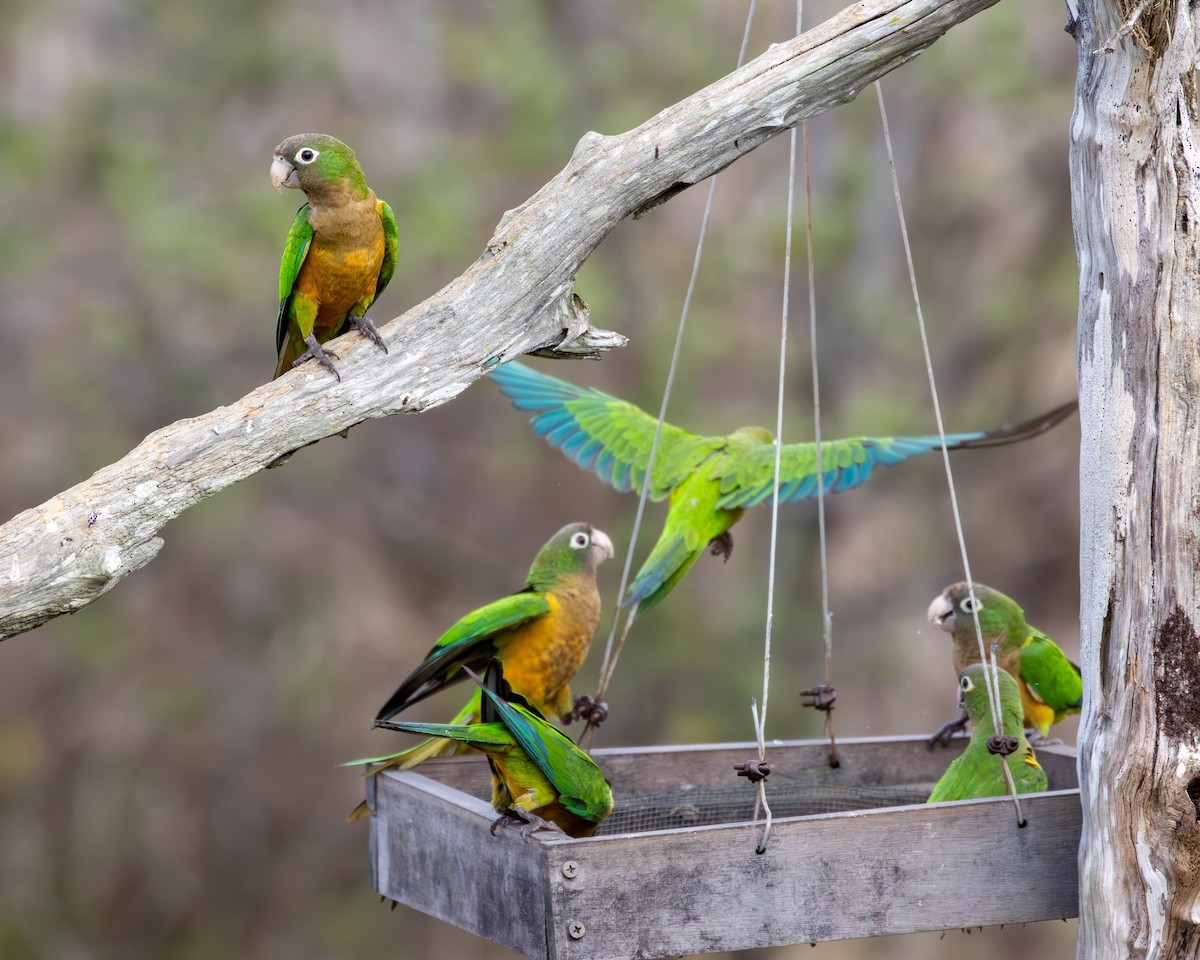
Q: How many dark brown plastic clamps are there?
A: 4